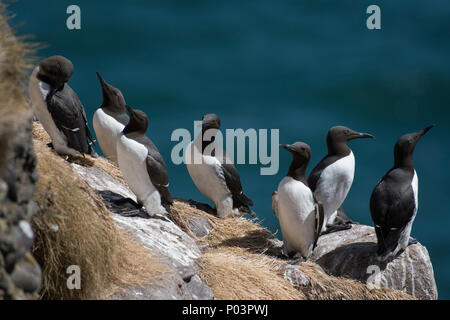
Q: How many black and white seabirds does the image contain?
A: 7